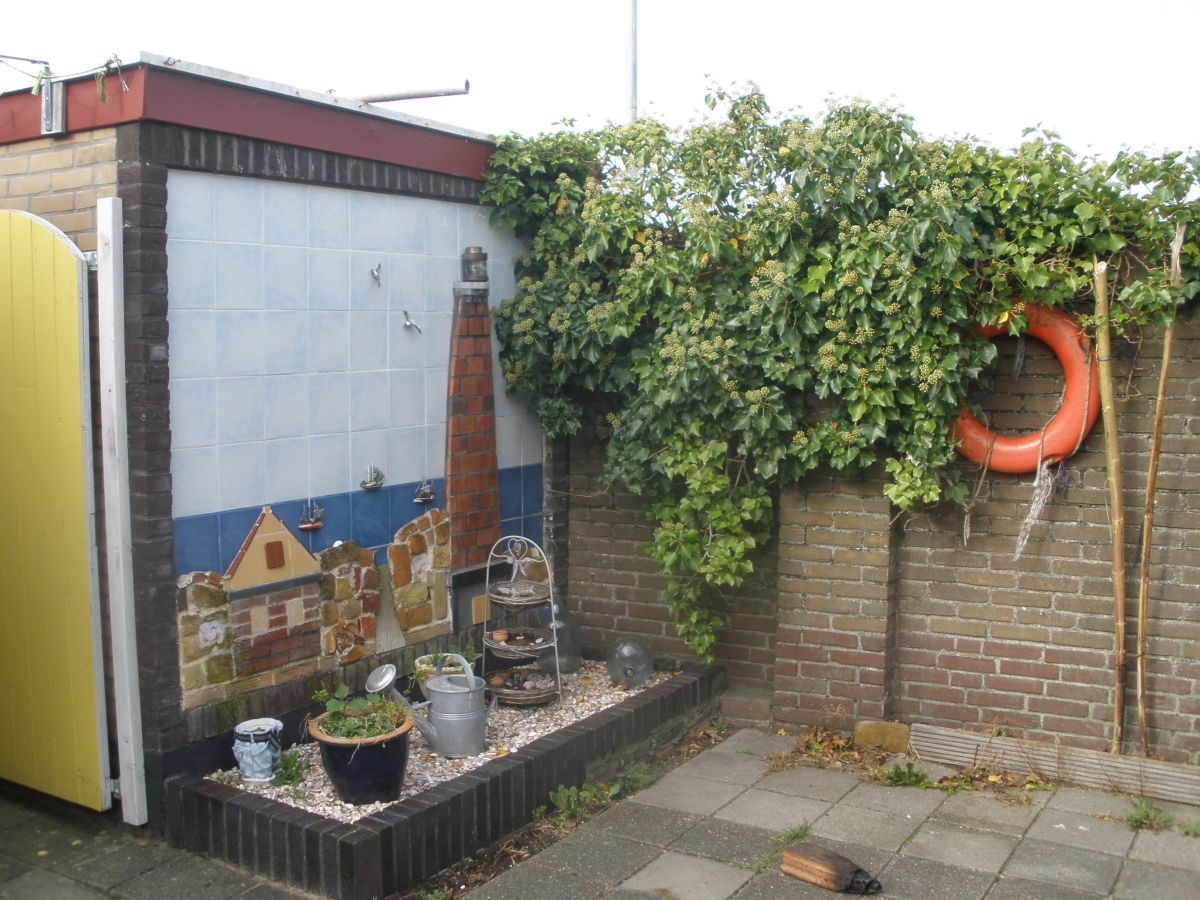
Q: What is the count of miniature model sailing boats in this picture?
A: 3